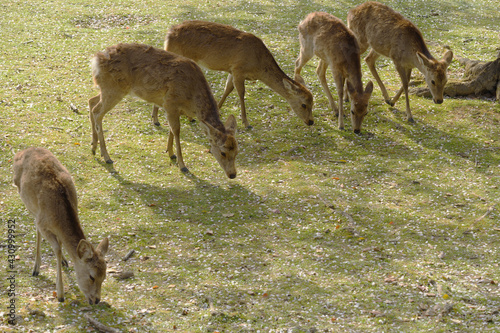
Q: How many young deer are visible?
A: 5